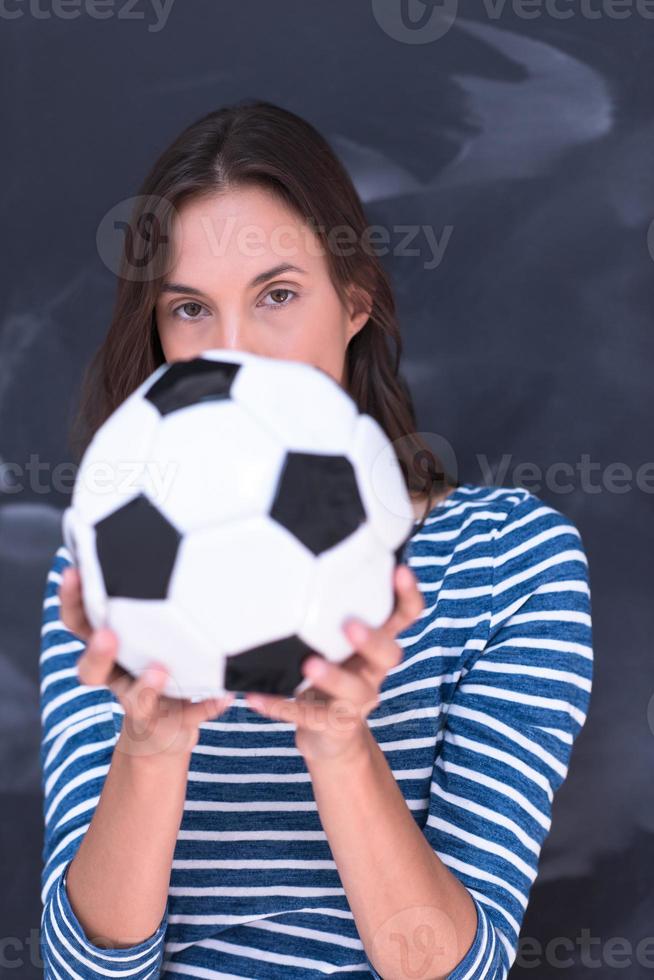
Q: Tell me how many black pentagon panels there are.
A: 4